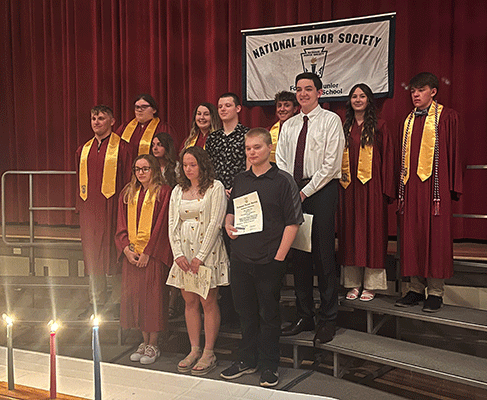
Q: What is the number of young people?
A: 12